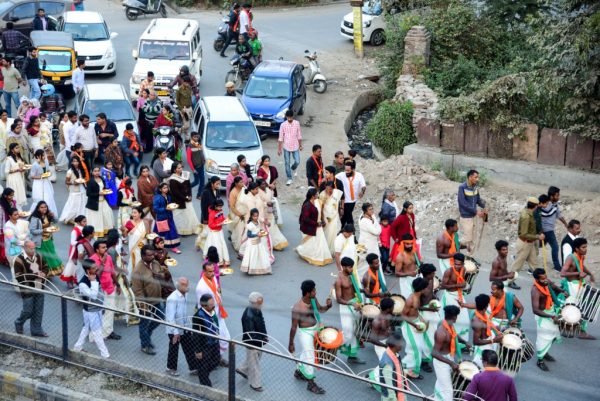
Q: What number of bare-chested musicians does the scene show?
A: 15